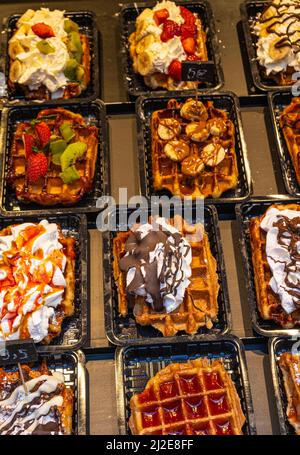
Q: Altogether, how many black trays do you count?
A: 12